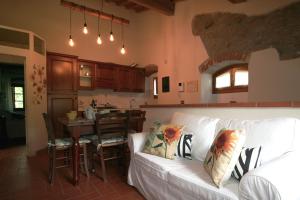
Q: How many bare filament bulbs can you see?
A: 5